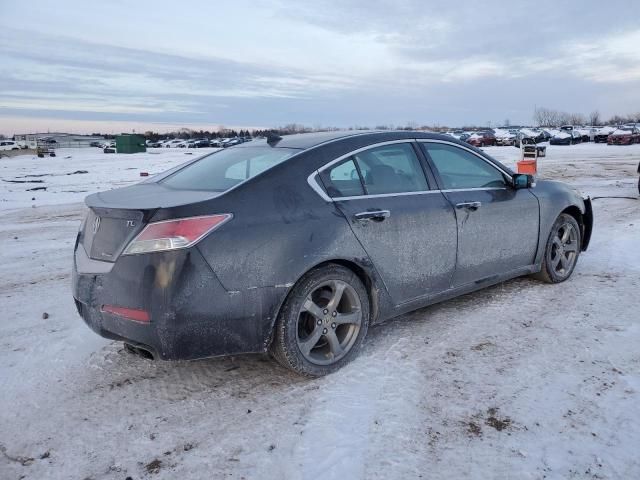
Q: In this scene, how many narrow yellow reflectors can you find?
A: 0